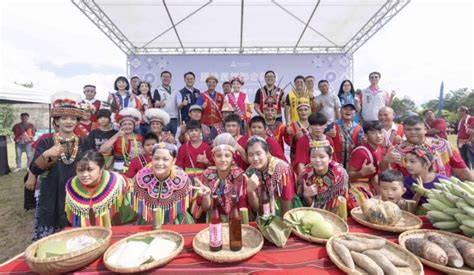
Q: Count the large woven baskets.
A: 7